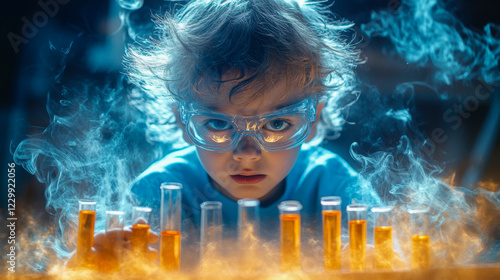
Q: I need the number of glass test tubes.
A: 11